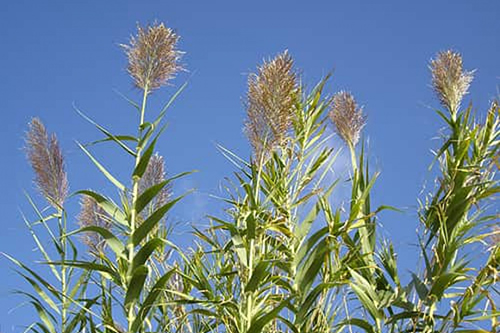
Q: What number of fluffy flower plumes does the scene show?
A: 7